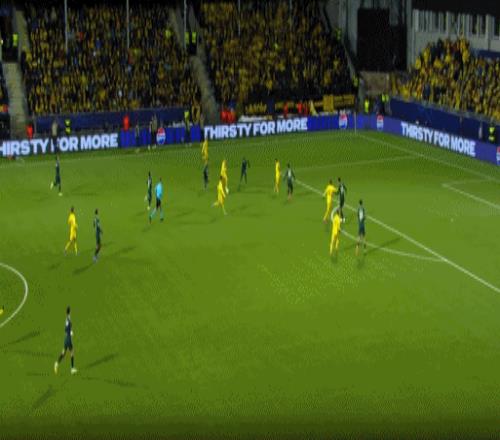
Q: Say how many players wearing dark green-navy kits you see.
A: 9